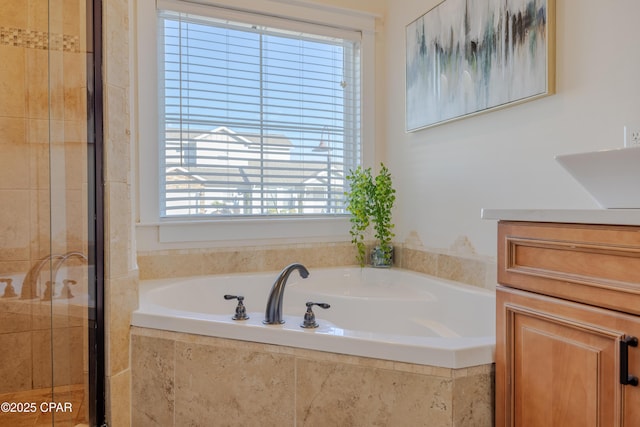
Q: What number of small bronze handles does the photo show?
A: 2